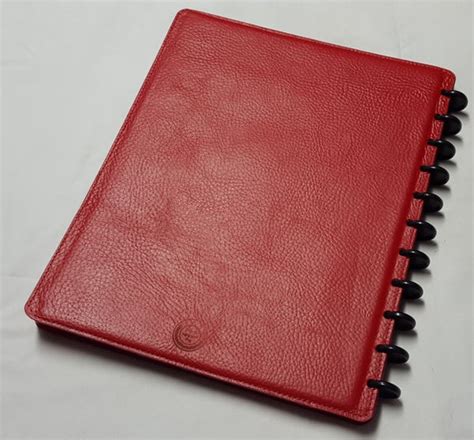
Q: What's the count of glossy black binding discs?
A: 11